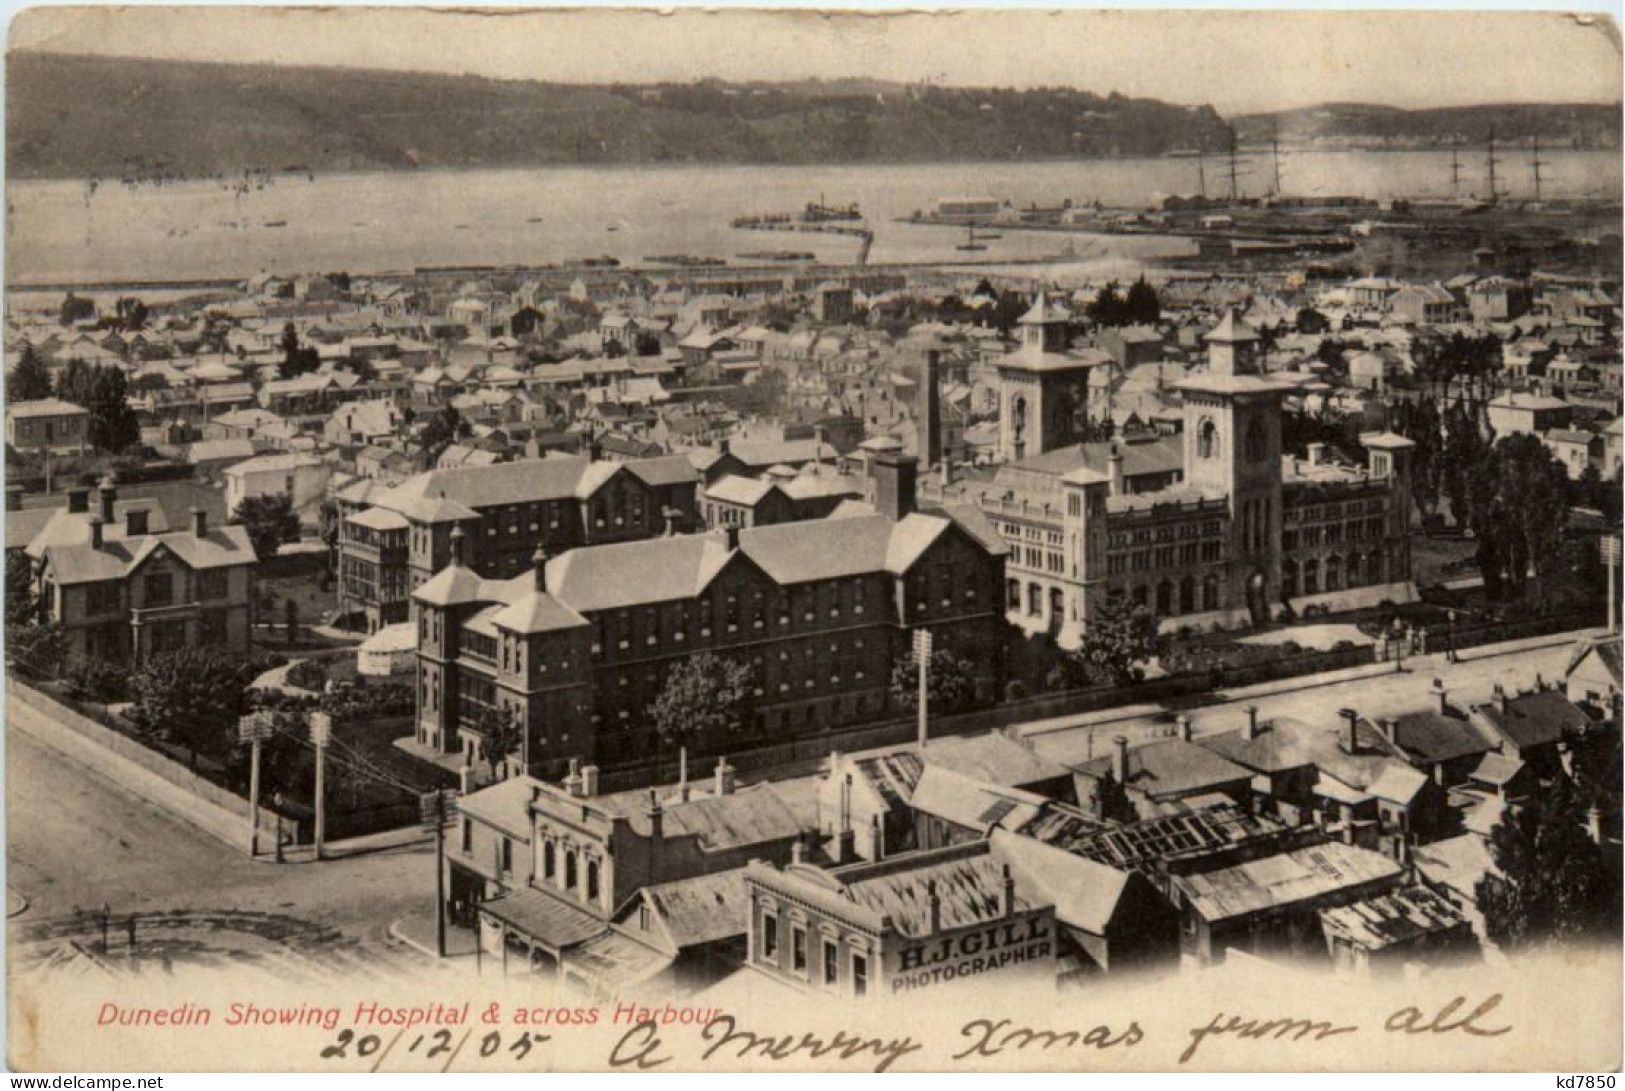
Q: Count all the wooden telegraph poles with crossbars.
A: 5